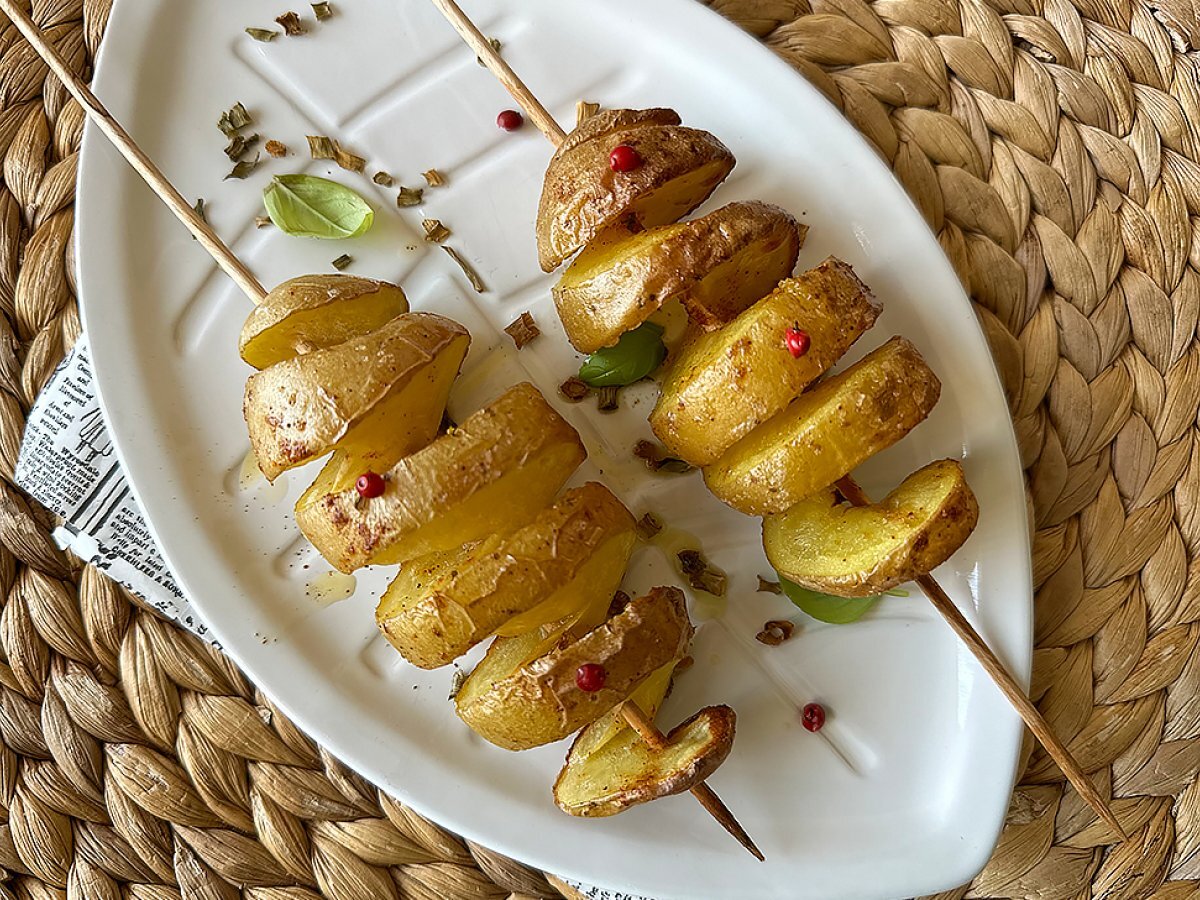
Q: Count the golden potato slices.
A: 11